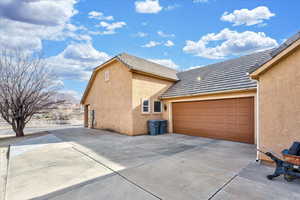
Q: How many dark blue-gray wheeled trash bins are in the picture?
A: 2